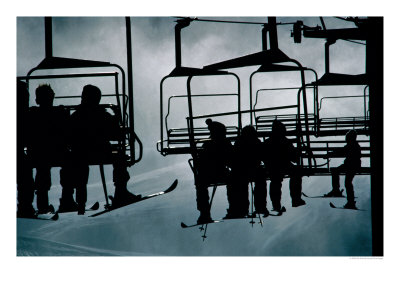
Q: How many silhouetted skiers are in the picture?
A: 7